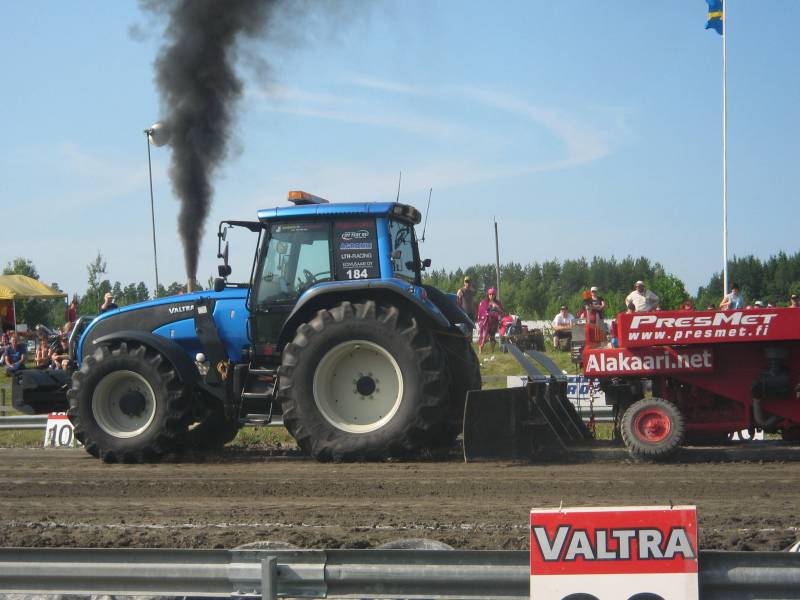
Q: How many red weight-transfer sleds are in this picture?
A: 1